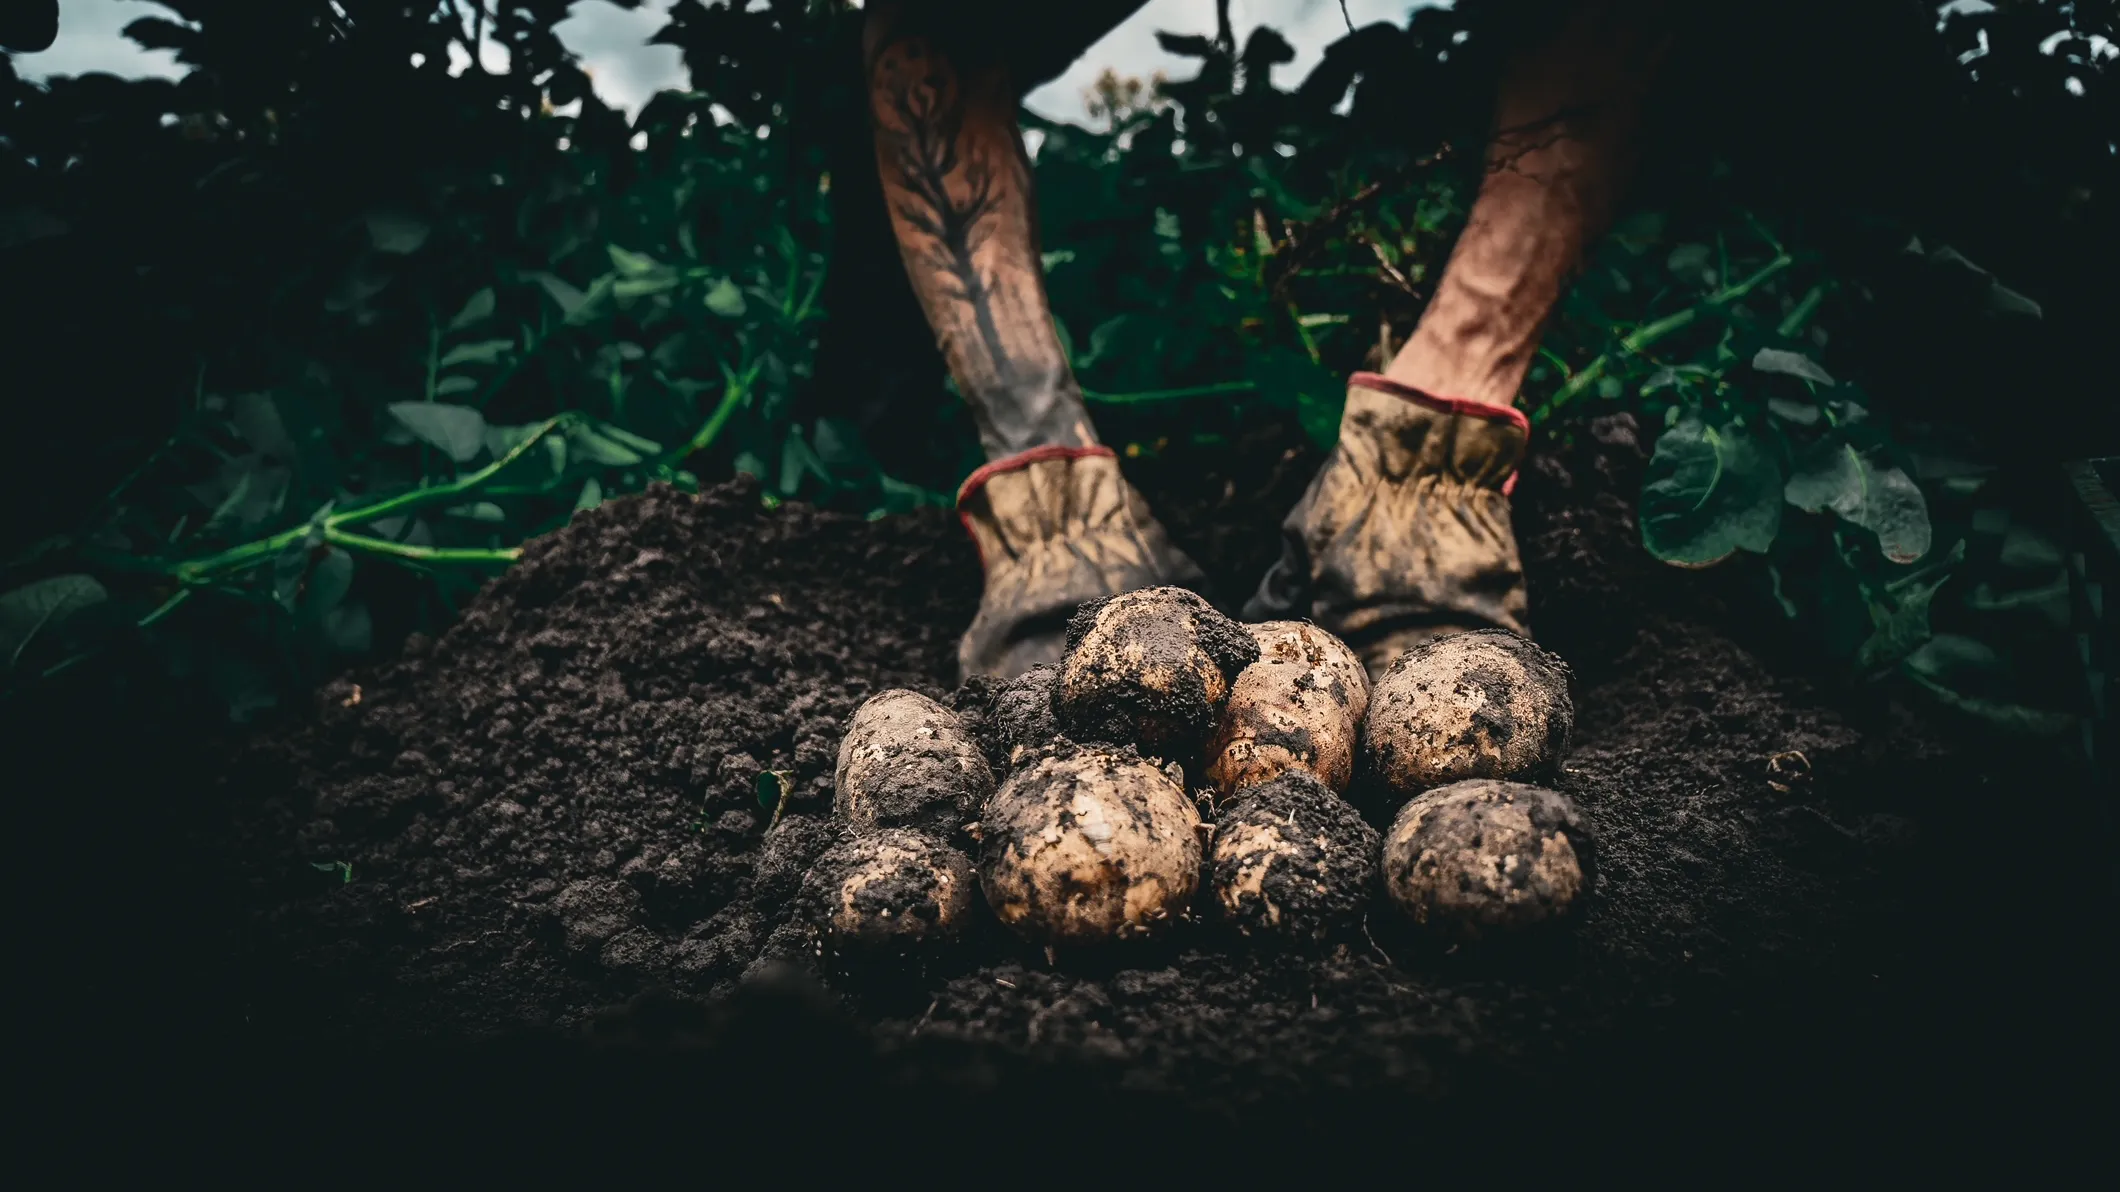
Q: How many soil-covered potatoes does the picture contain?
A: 8